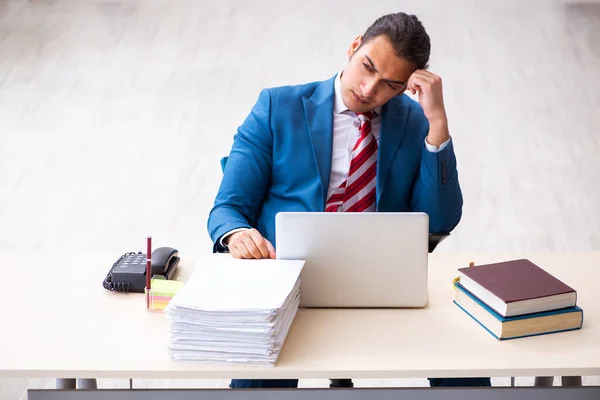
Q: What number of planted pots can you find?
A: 0